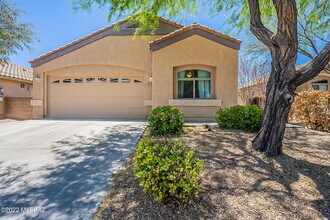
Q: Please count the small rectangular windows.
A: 8